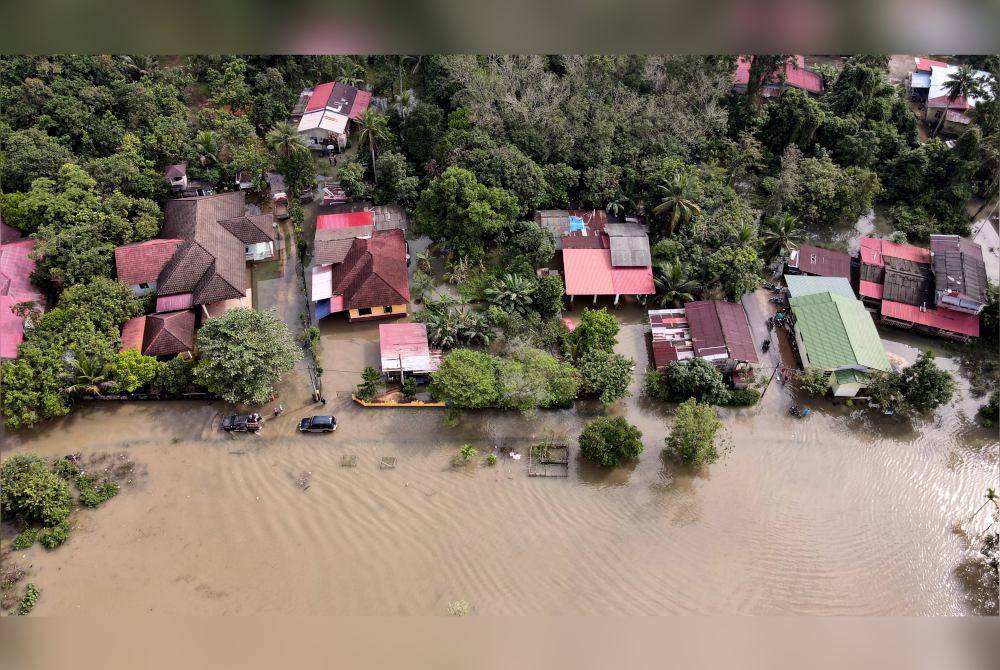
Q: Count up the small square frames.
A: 2